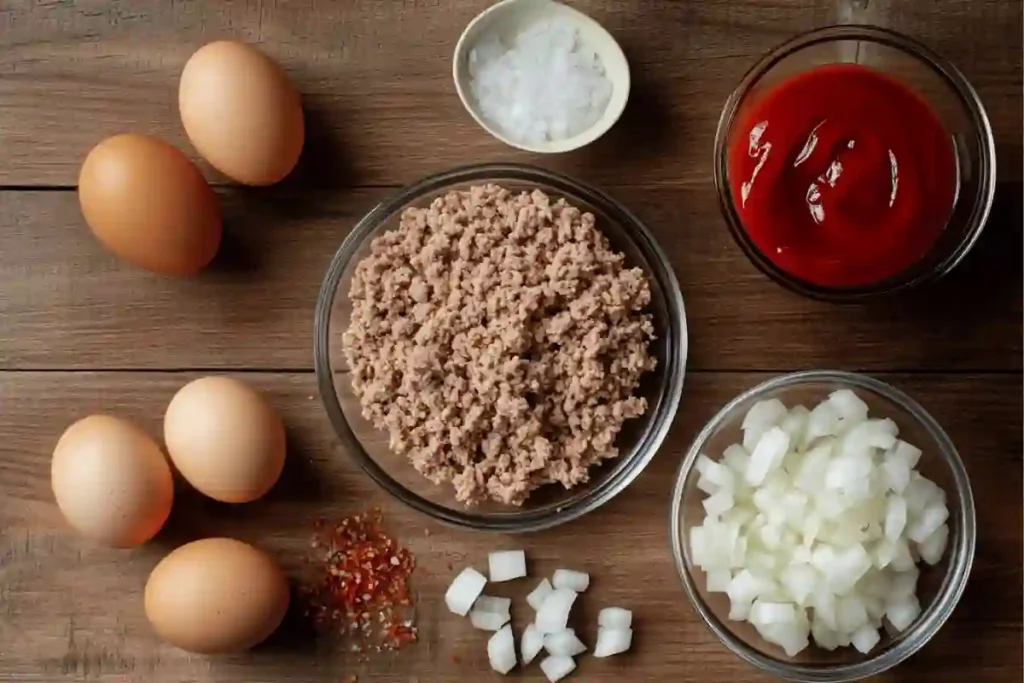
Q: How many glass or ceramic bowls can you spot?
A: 4